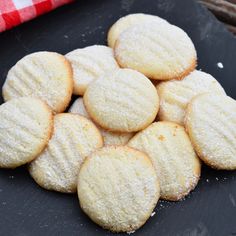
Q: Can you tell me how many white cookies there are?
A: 12